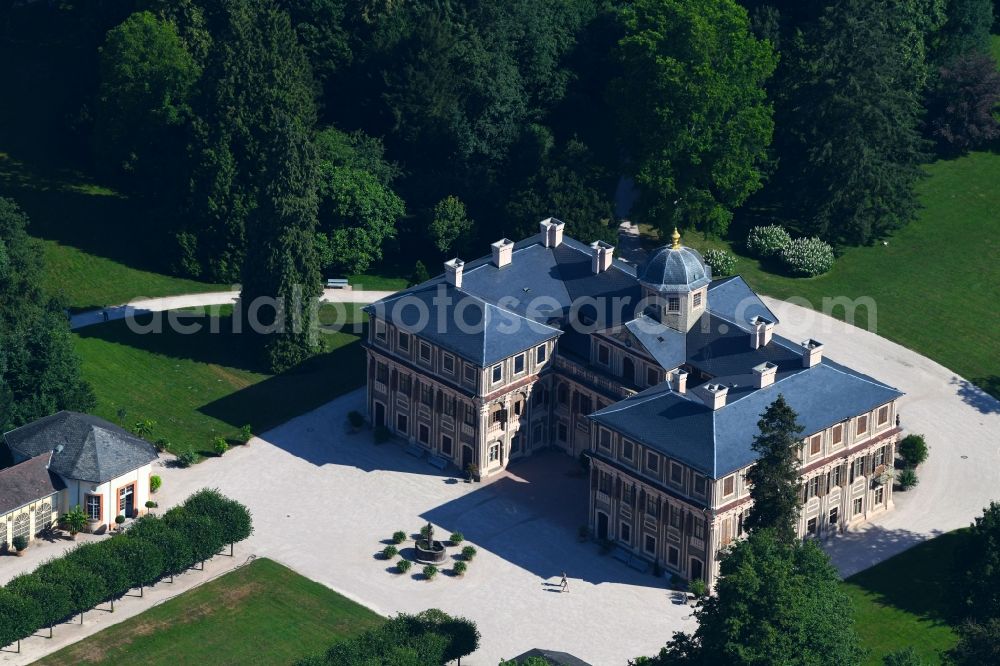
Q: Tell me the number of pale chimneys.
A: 9